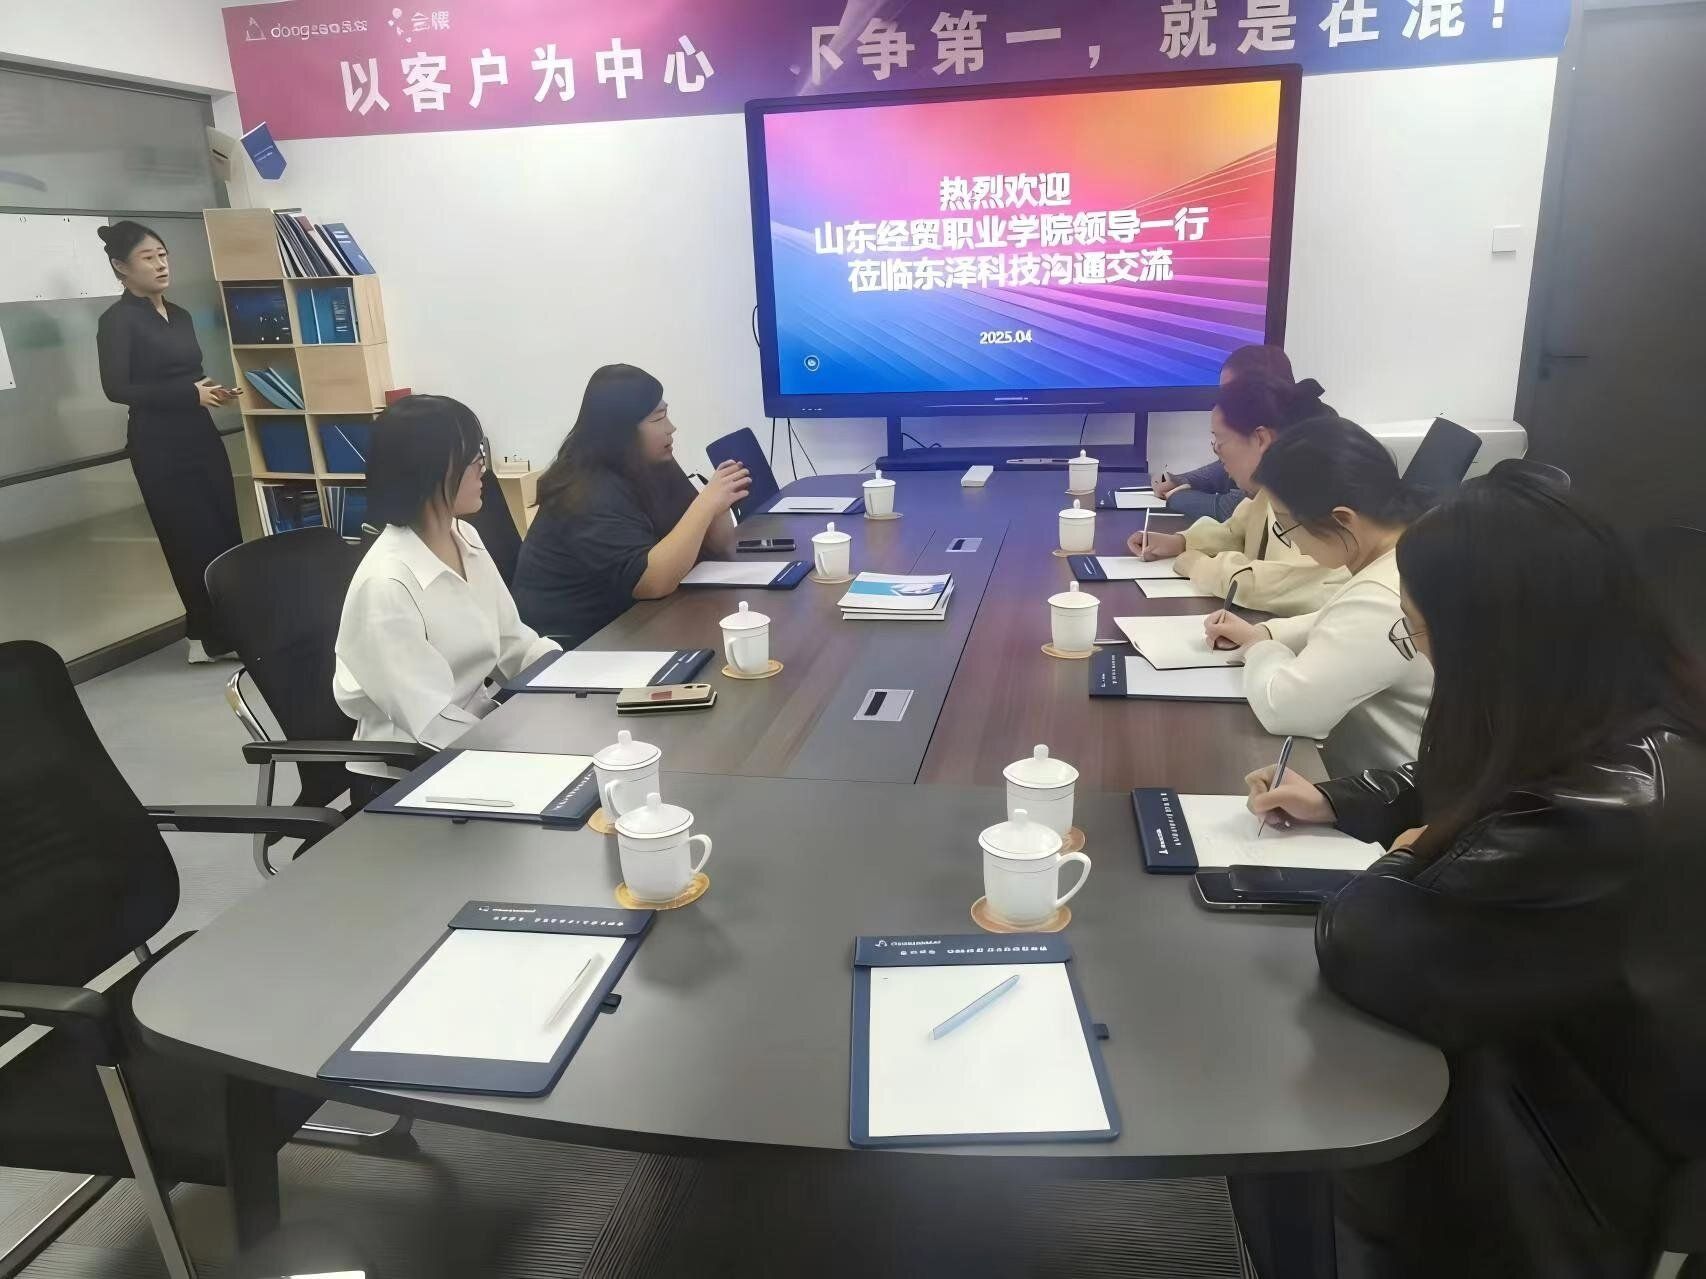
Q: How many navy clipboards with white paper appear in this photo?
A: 10